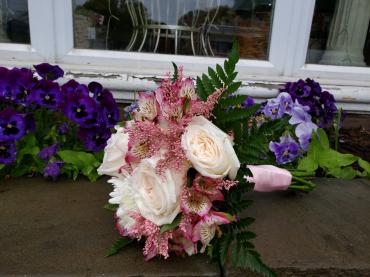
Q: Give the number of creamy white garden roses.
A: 3